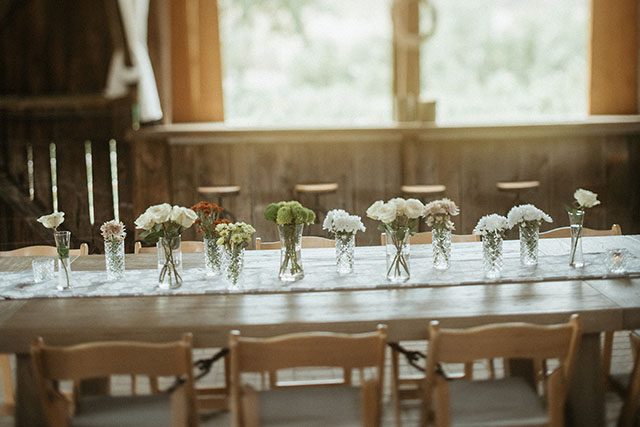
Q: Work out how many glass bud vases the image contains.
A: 12